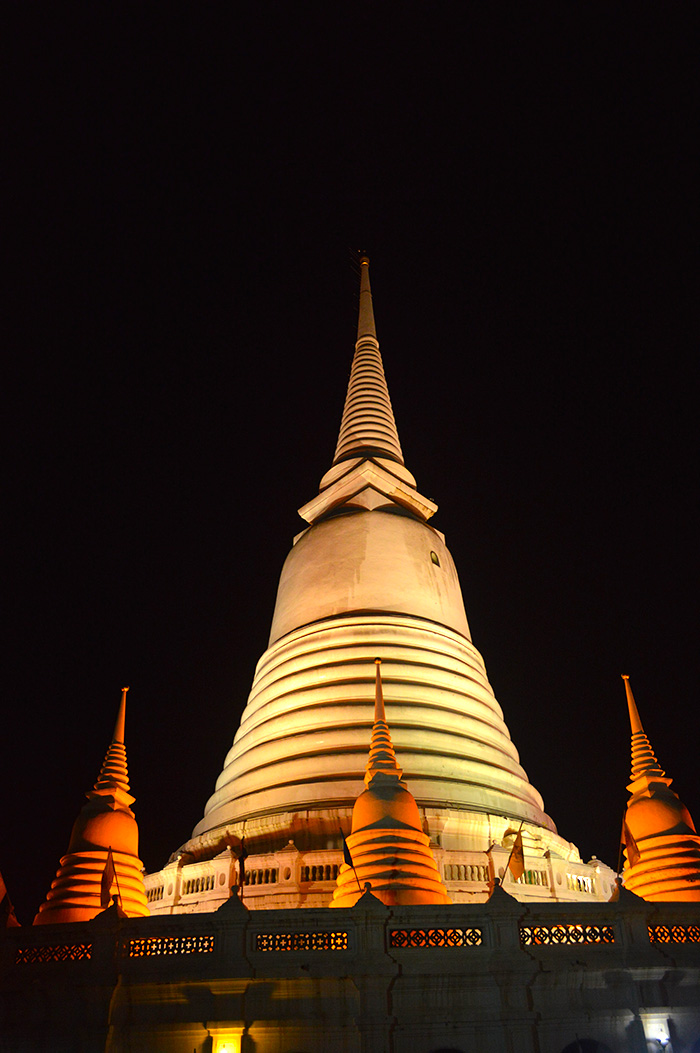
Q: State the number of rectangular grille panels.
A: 6